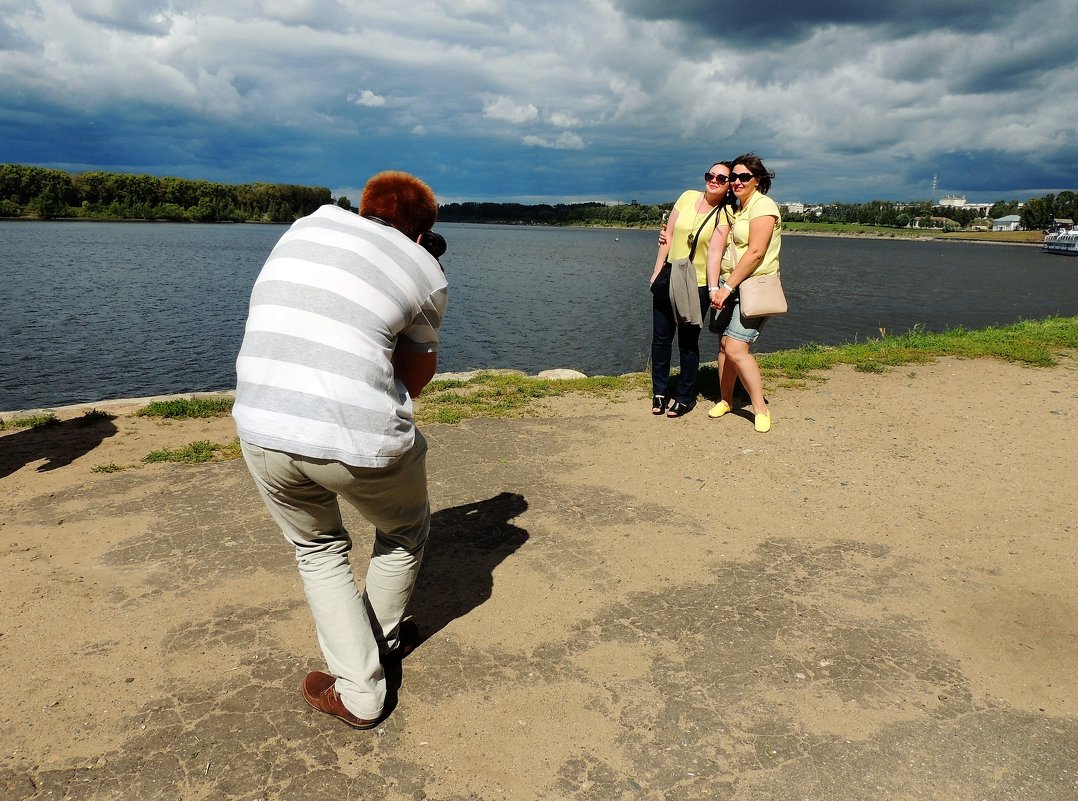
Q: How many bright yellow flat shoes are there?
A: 2